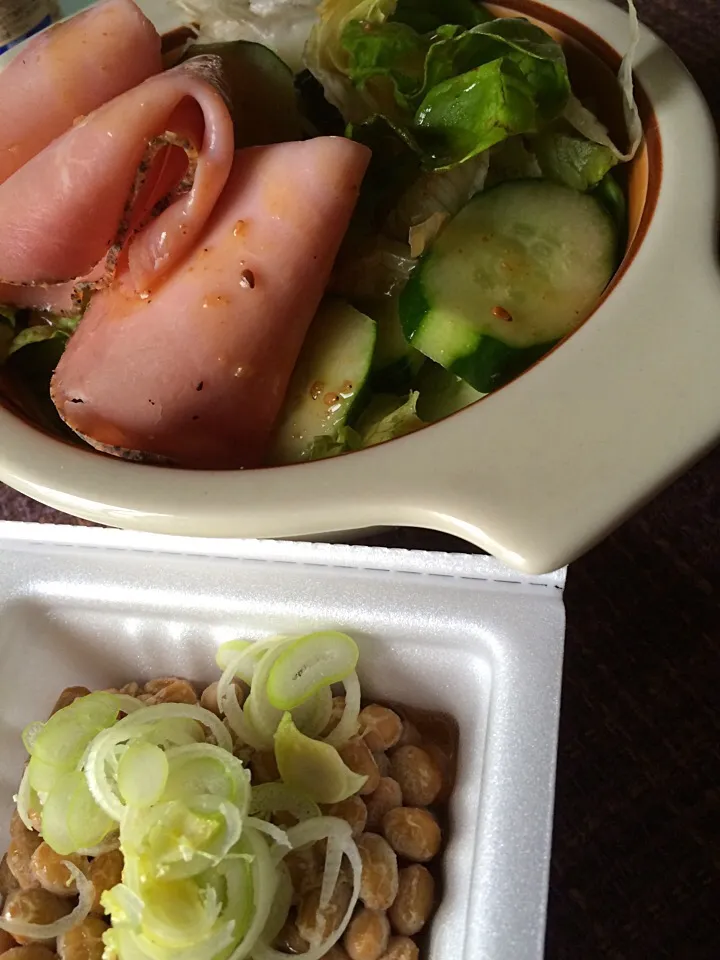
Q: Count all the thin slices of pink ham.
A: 3